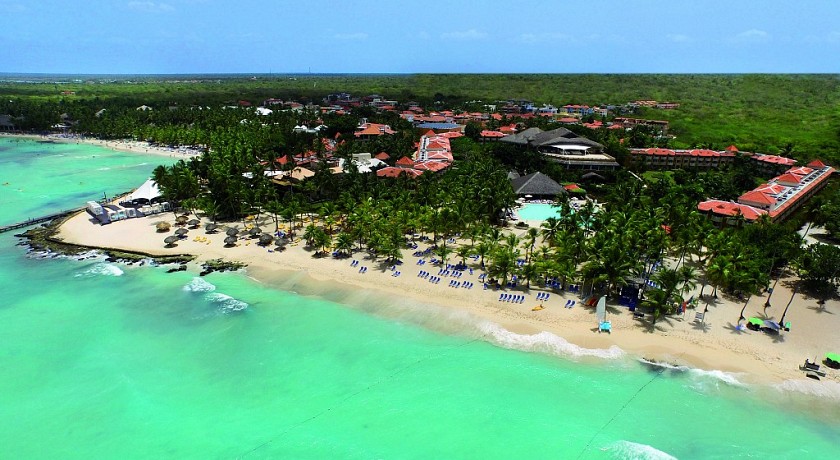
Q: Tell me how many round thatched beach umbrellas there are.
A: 11